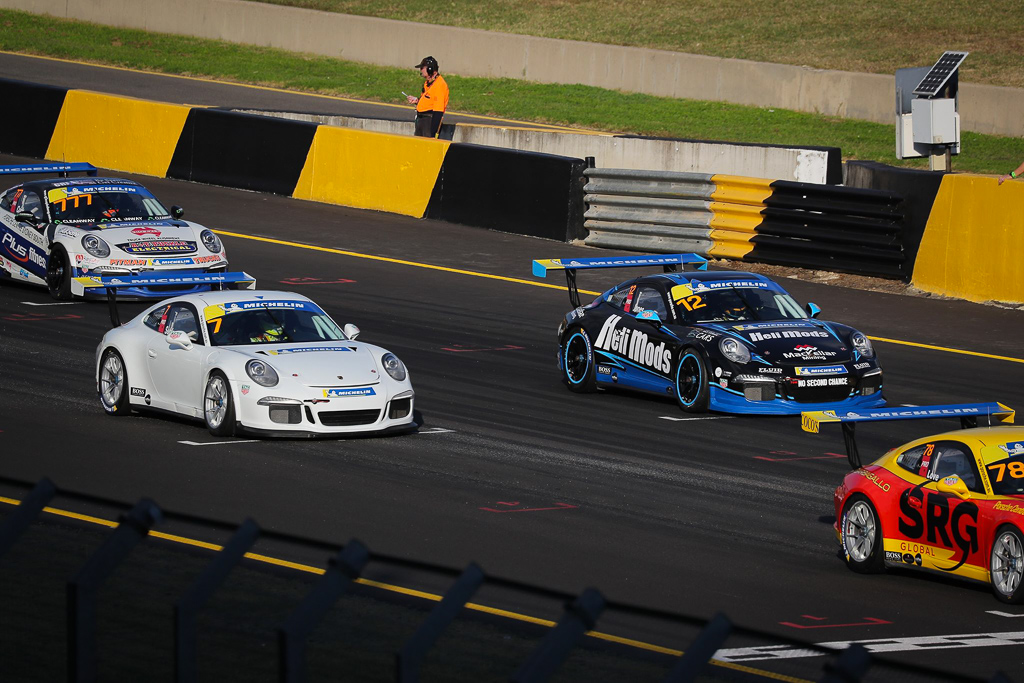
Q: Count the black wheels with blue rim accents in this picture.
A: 2